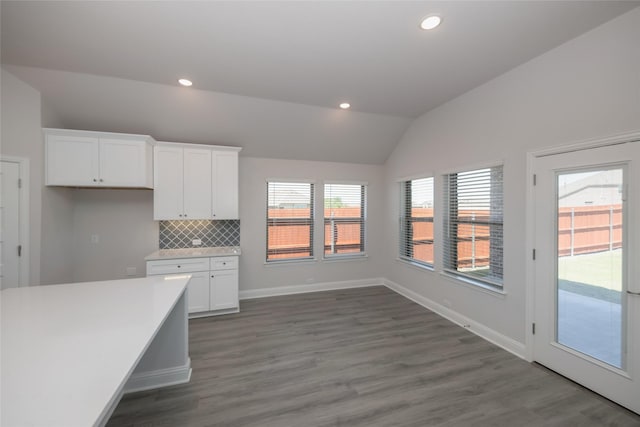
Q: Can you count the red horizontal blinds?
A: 0